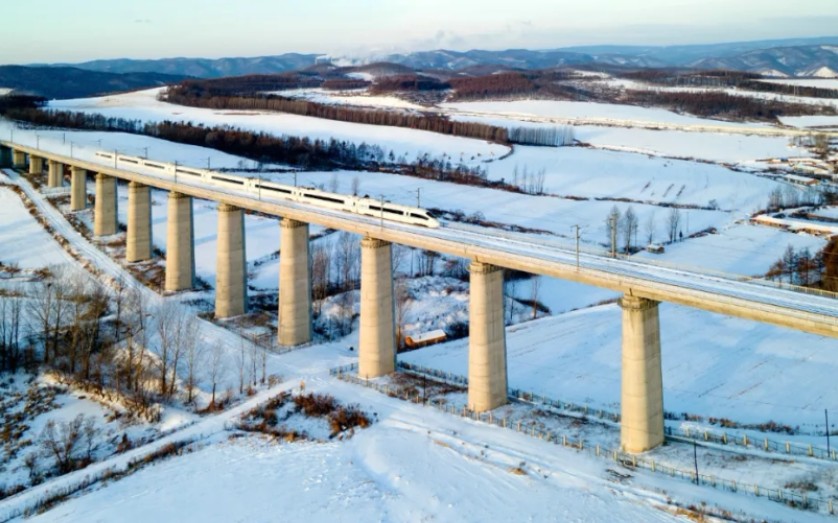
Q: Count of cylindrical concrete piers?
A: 12